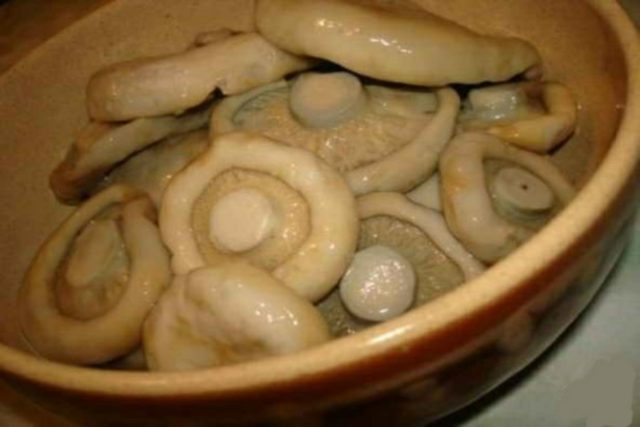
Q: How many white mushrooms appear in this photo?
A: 10